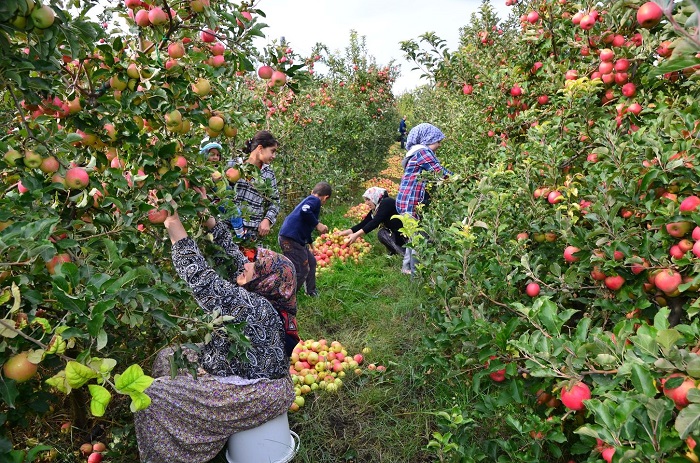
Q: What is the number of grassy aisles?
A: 1